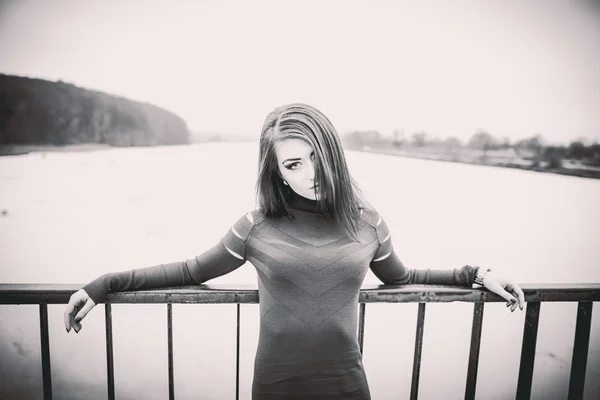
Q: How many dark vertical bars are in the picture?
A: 9